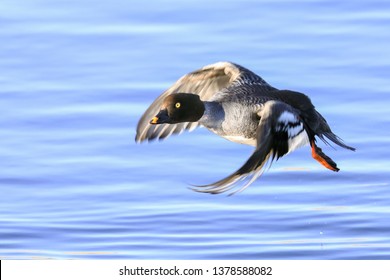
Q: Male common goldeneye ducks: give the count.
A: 0